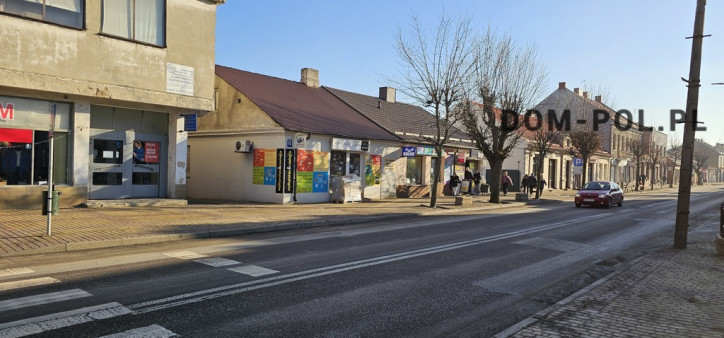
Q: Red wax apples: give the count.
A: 0